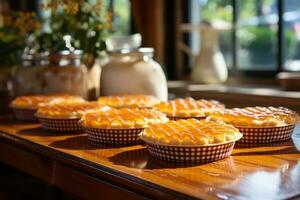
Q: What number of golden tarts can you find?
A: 7